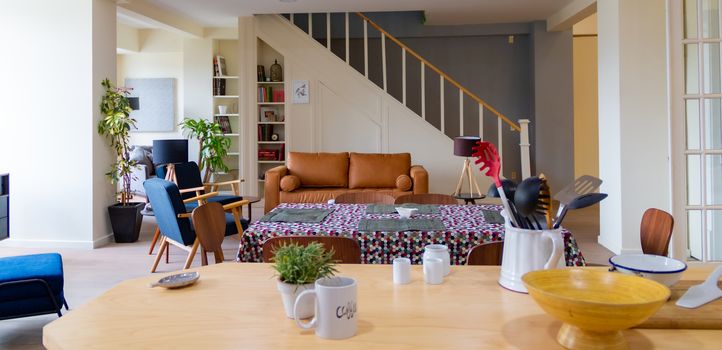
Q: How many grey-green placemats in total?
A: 4